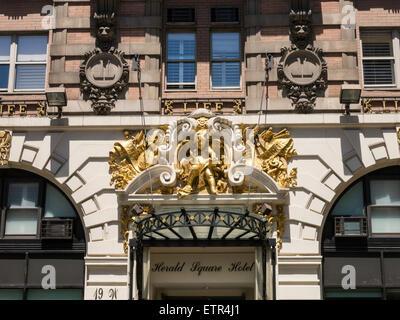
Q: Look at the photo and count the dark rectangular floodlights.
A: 2